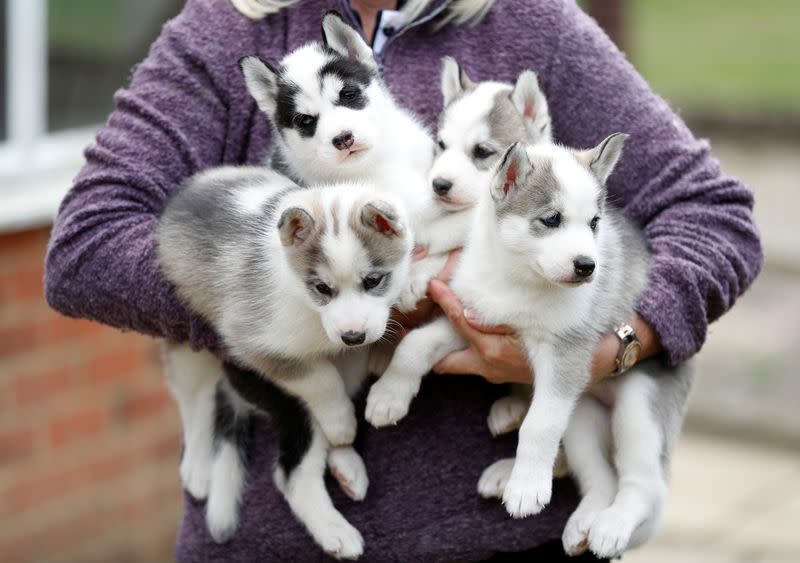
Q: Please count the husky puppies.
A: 4